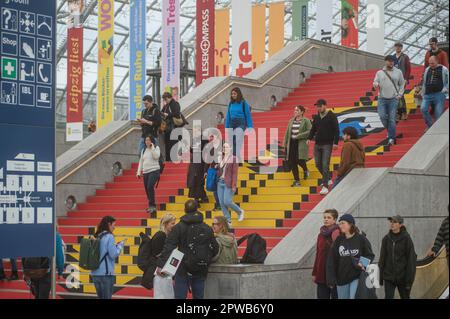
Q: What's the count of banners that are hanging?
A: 13